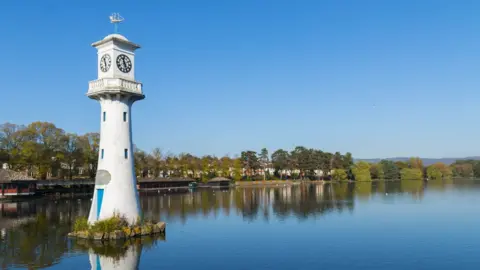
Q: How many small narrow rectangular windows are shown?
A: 4